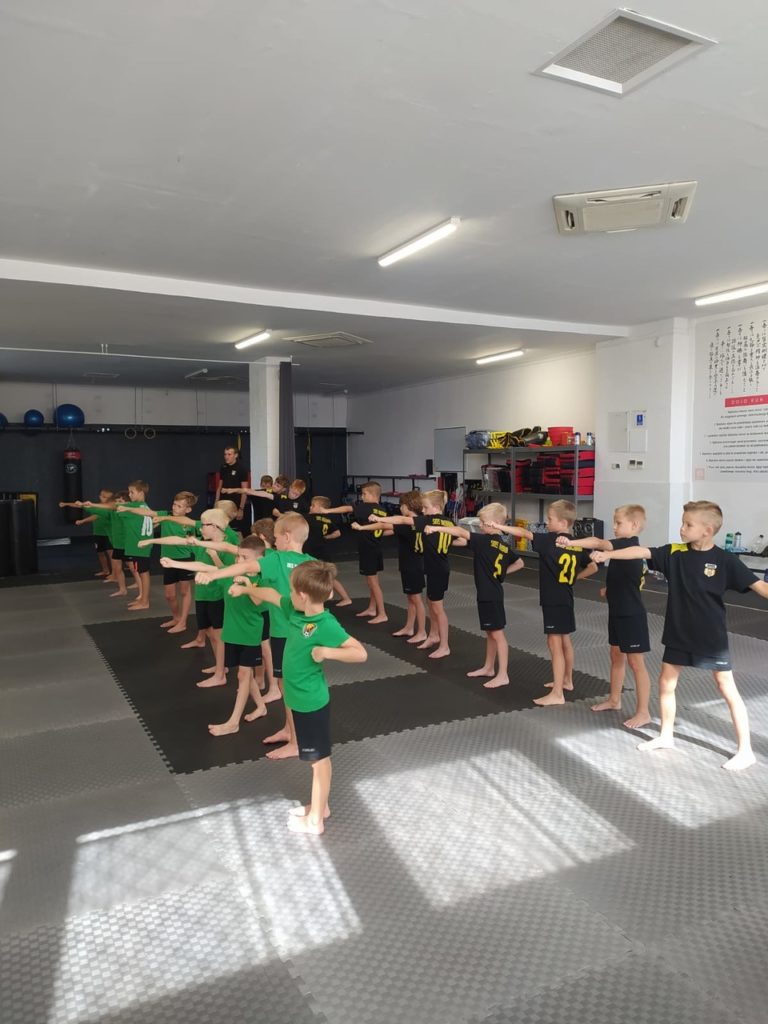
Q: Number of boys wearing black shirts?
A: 11